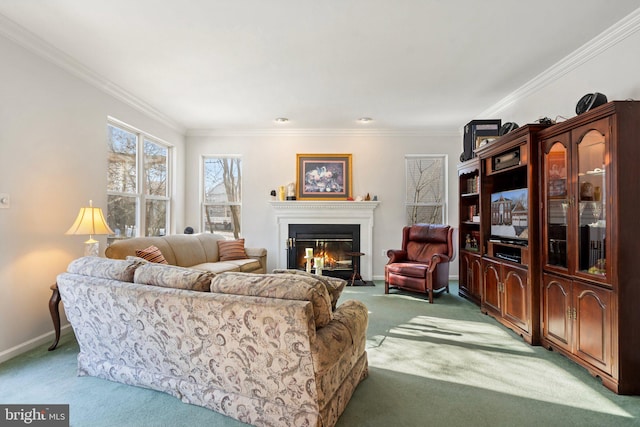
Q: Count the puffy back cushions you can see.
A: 3